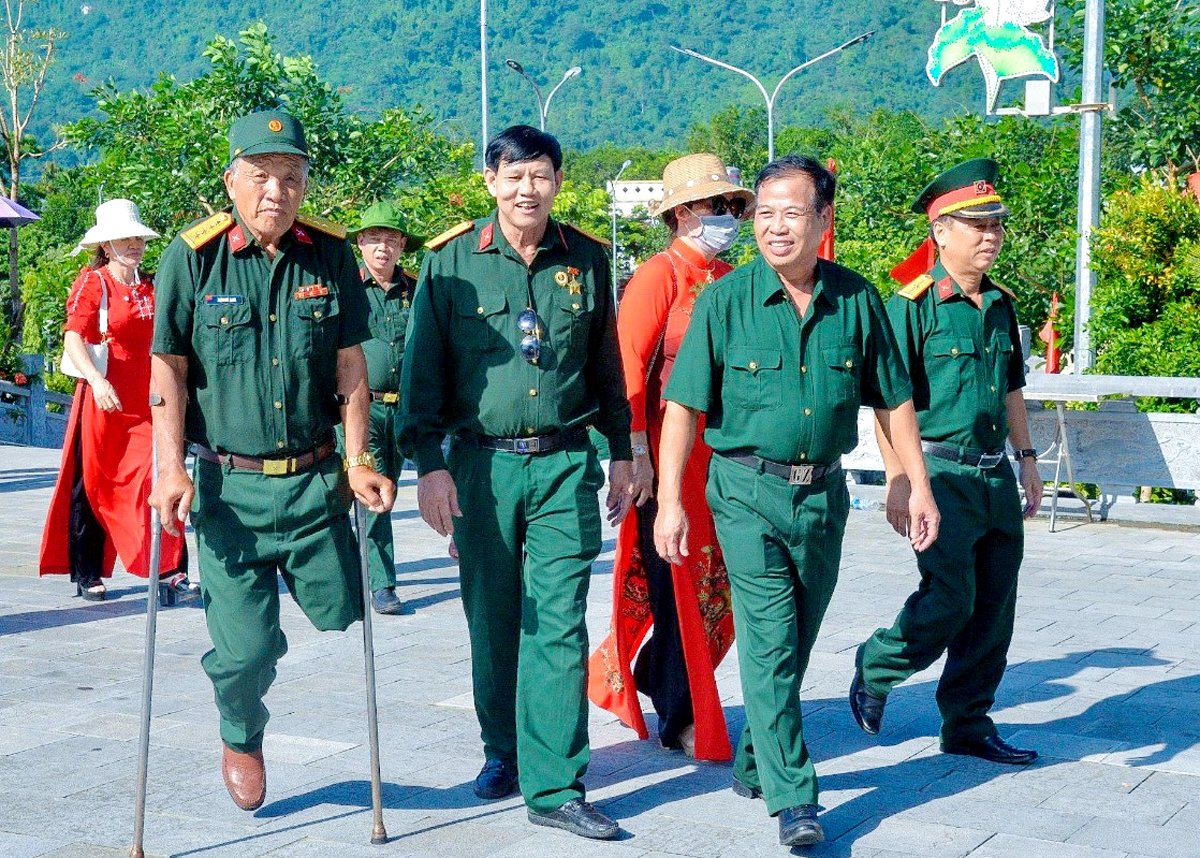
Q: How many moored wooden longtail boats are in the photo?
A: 0